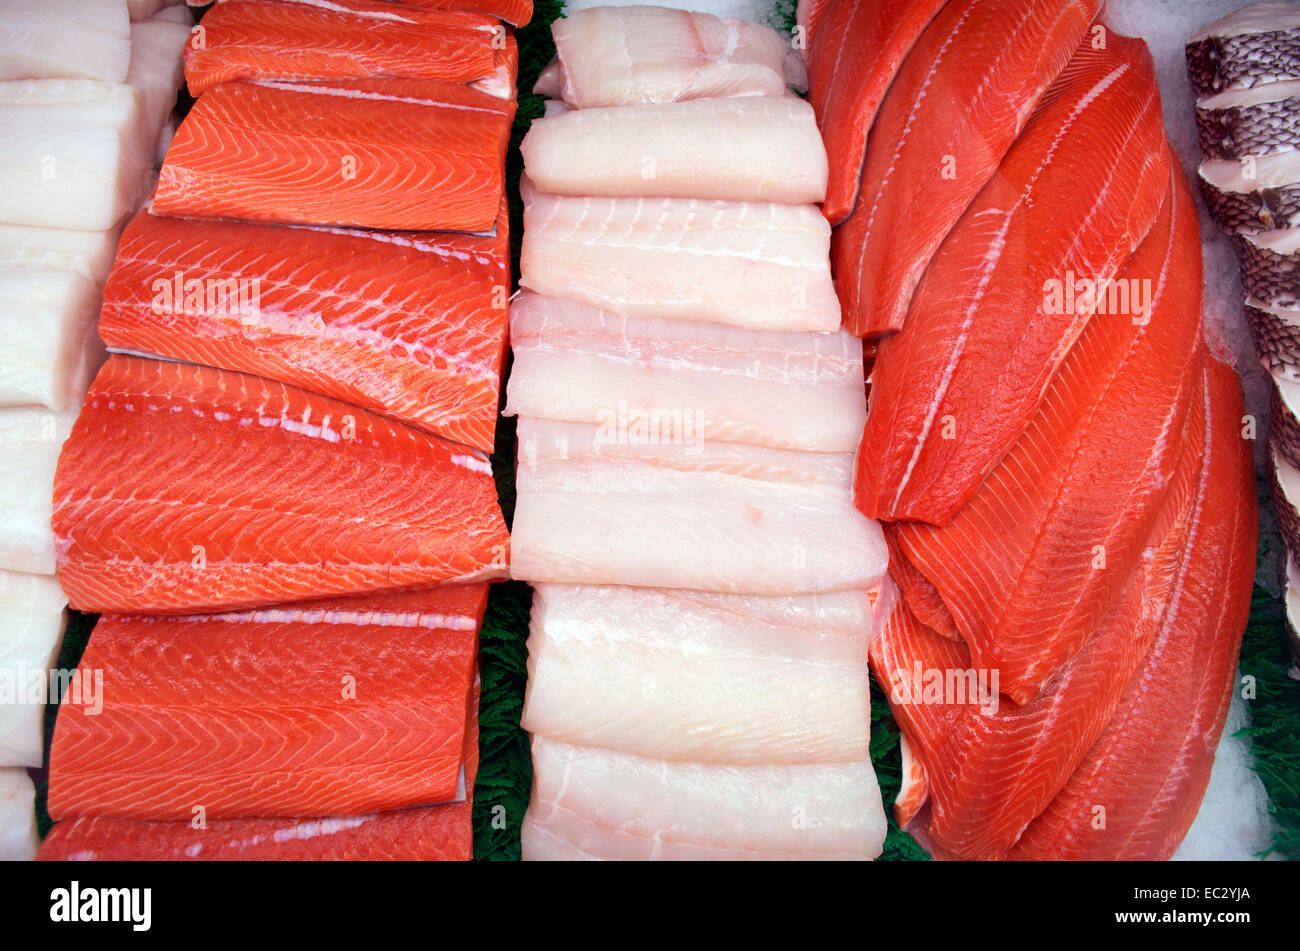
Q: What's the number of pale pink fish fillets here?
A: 7